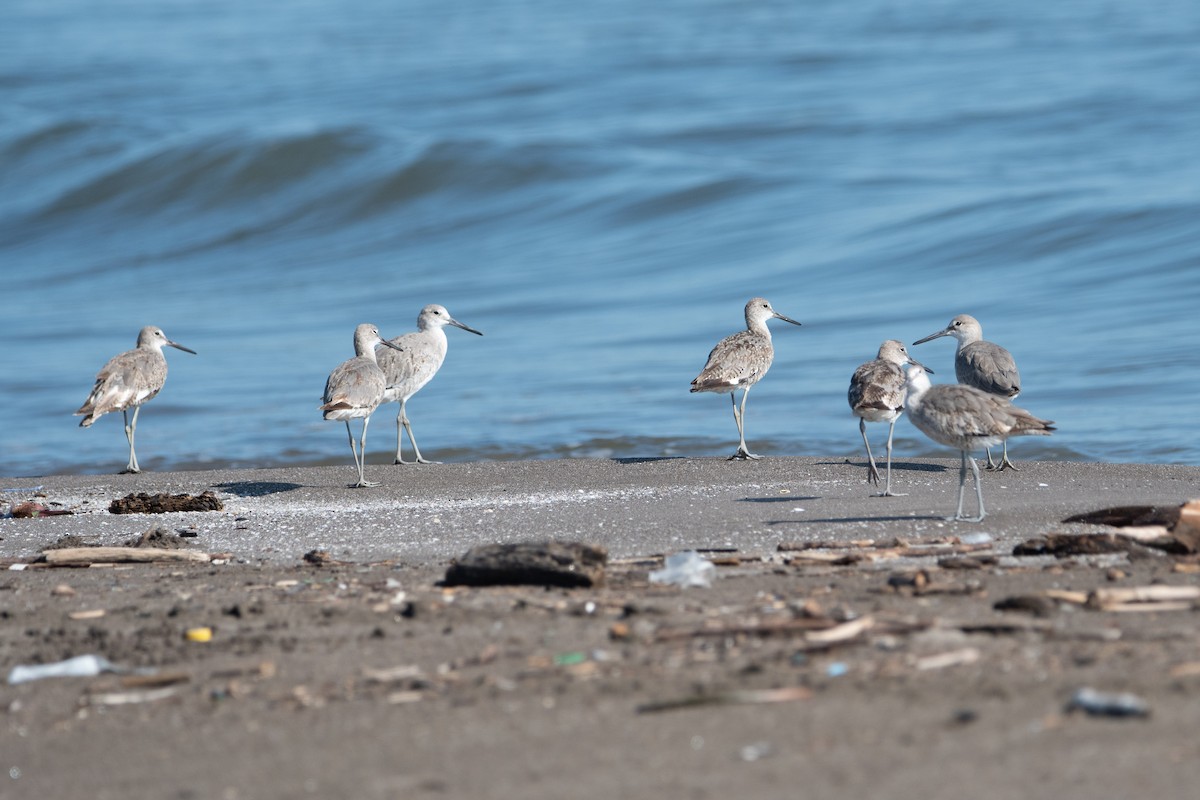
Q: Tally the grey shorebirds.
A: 7